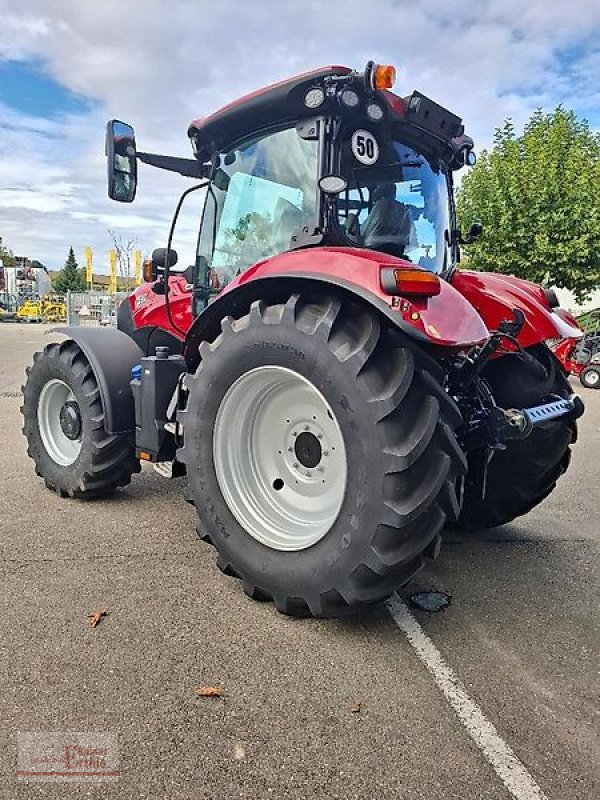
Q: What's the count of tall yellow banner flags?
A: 3